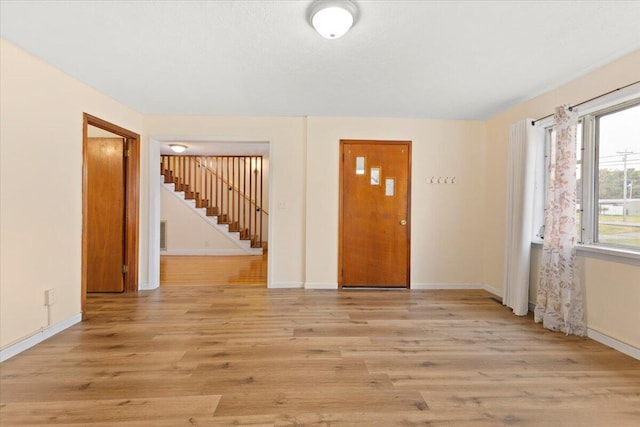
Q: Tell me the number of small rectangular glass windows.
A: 3